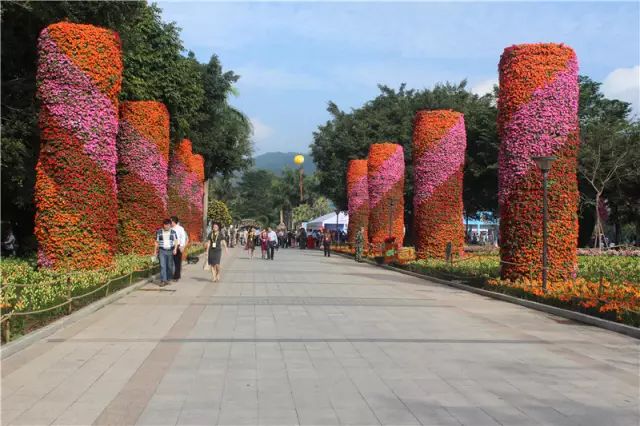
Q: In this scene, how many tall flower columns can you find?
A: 8